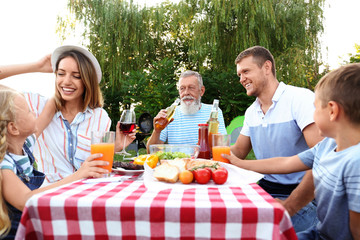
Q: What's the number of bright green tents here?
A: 1